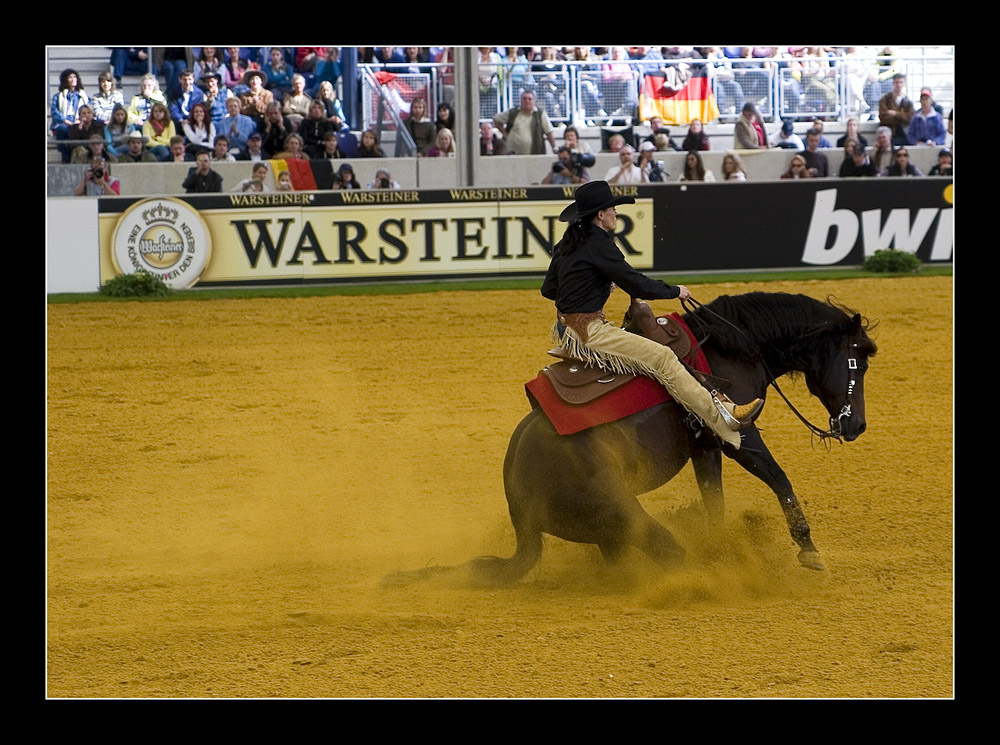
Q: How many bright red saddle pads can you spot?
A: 1